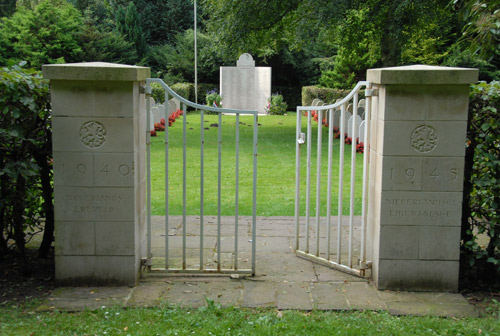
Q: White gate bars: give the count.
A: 14